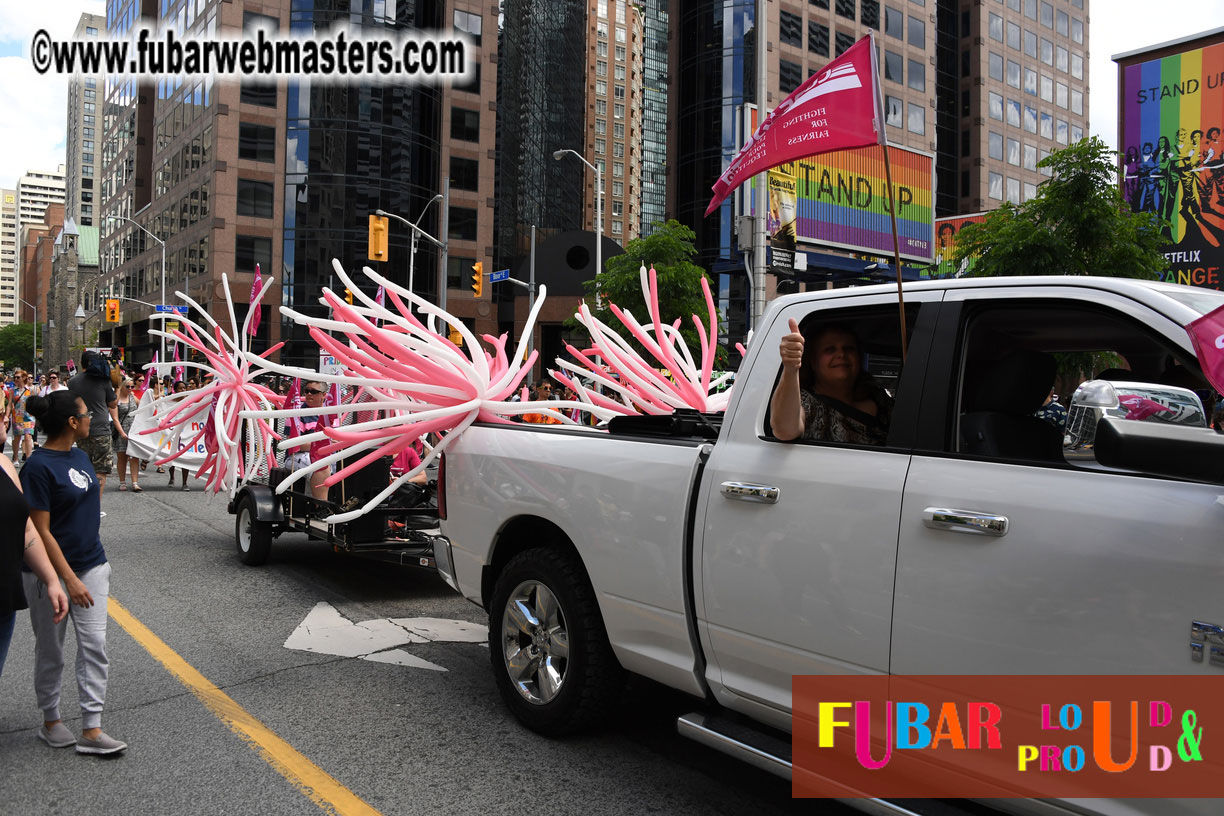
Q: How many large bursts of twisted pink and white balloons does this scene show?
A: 3